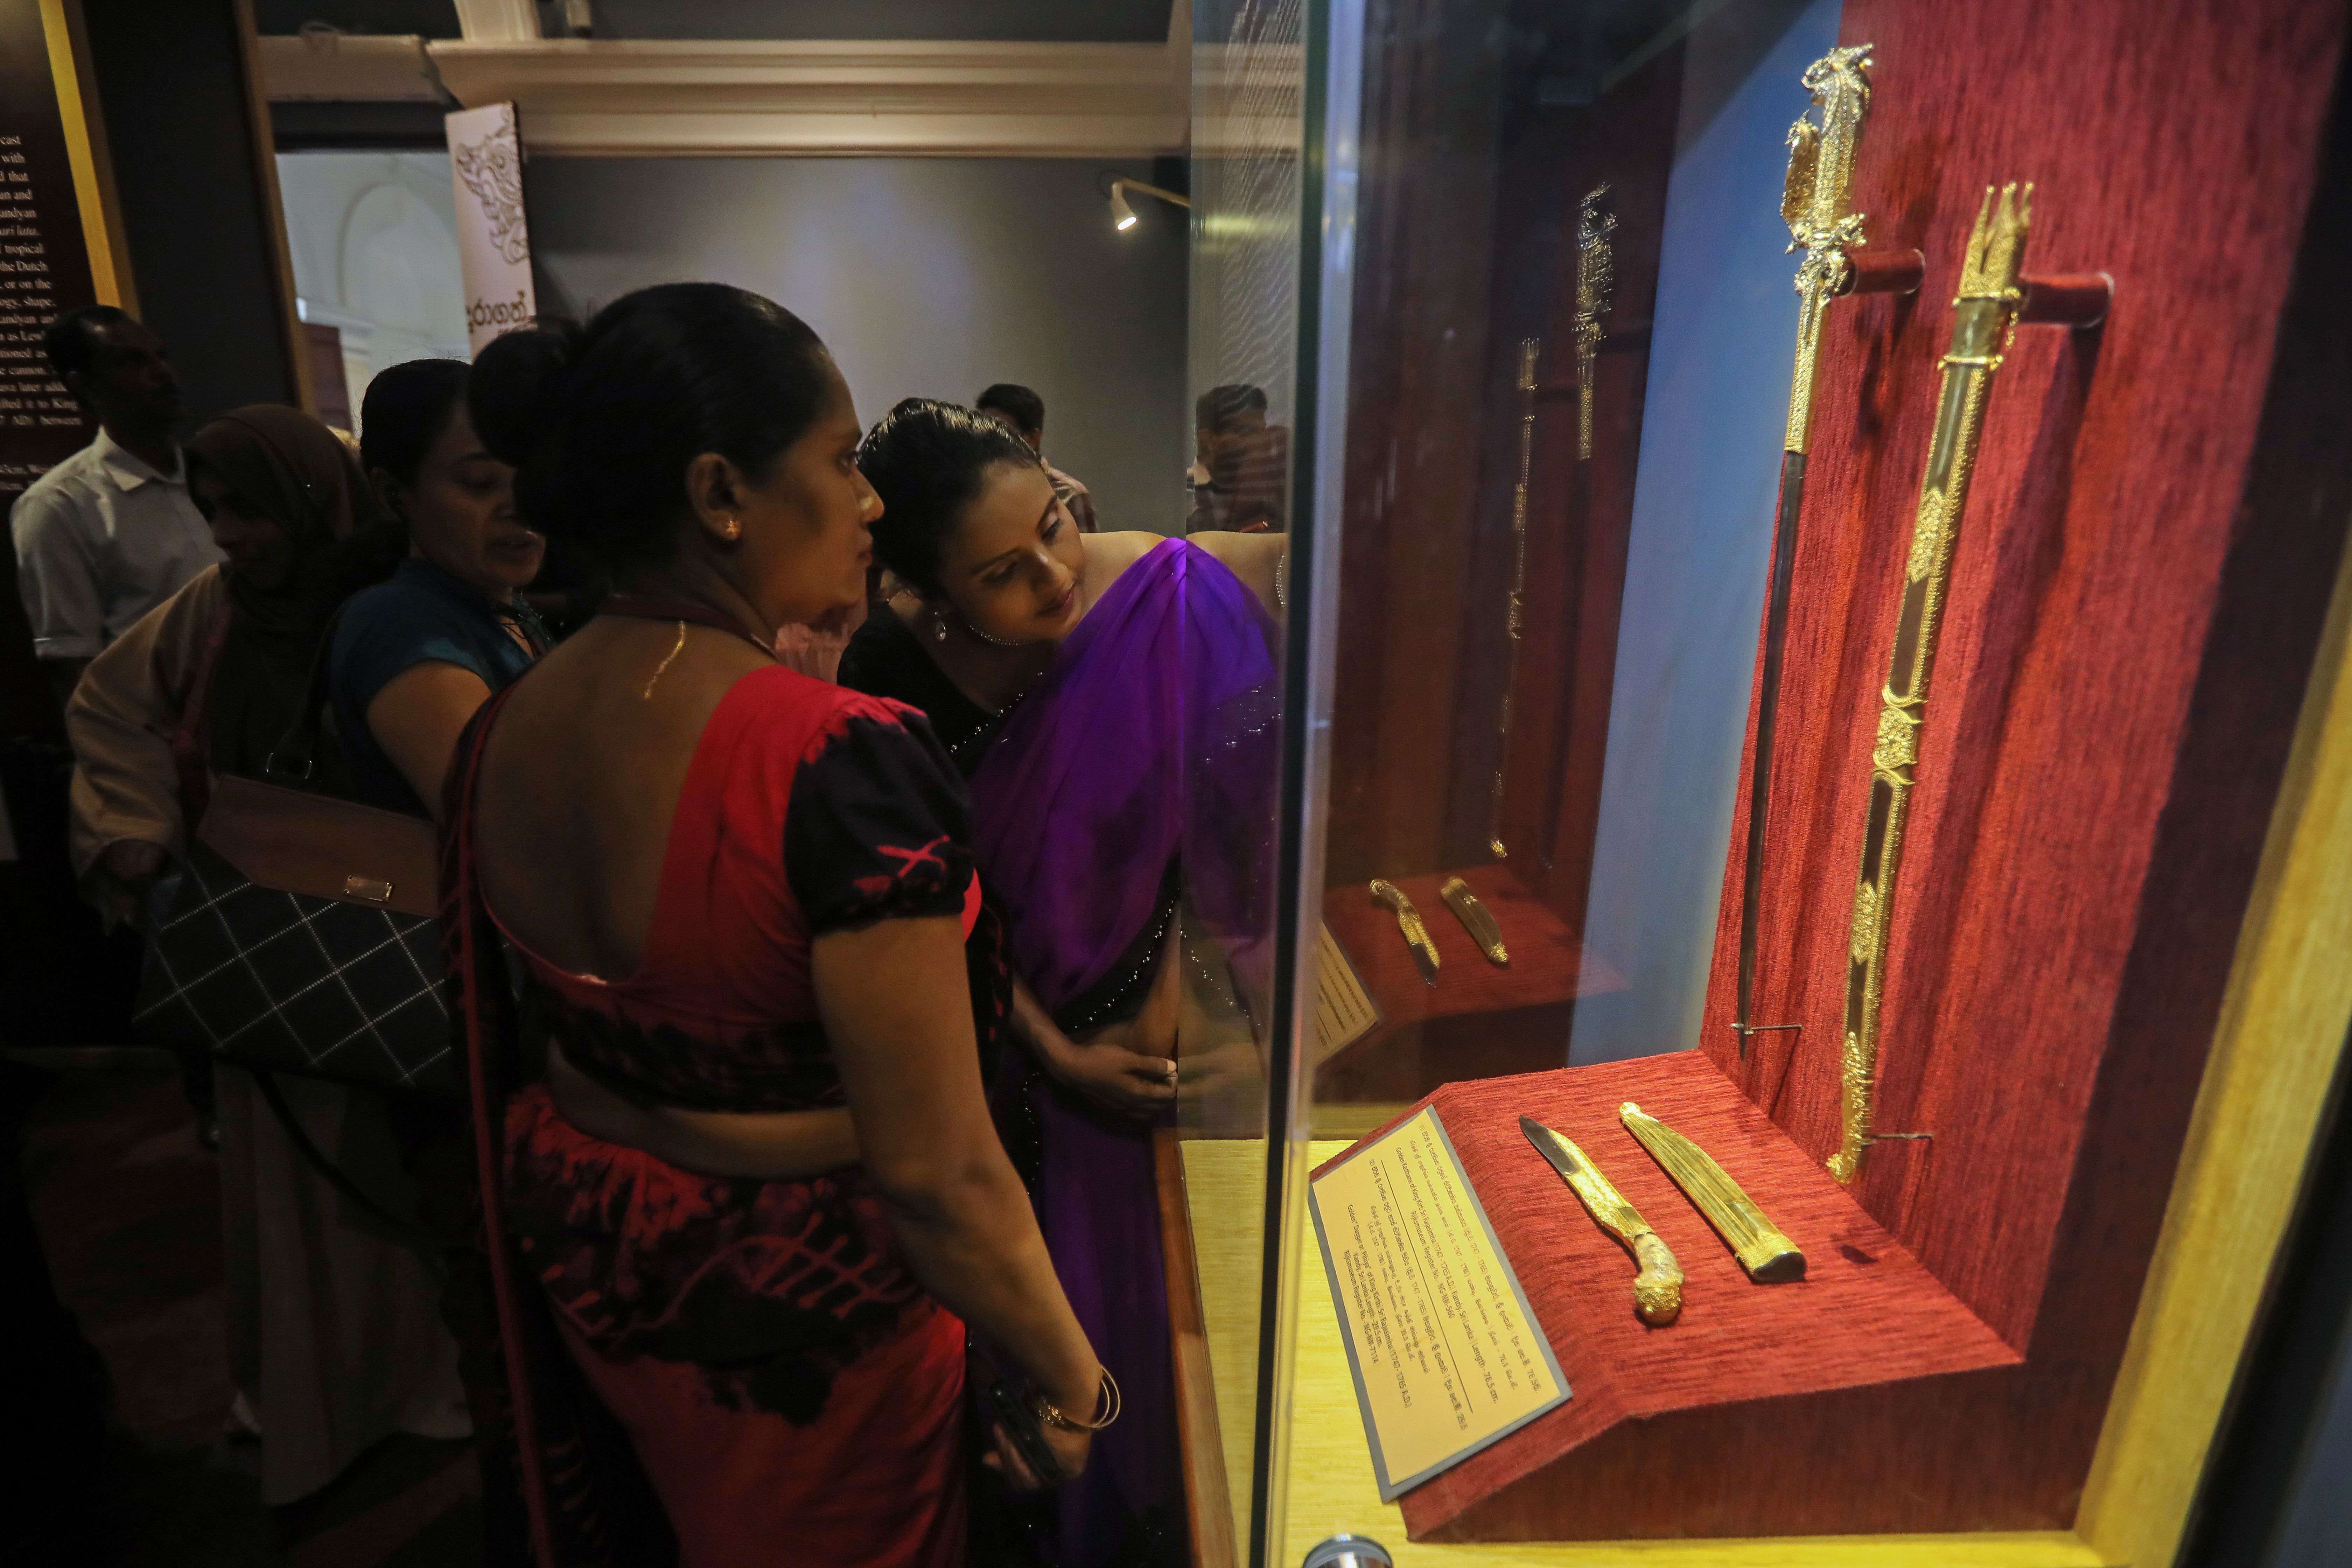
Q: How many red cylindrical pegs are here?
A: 2